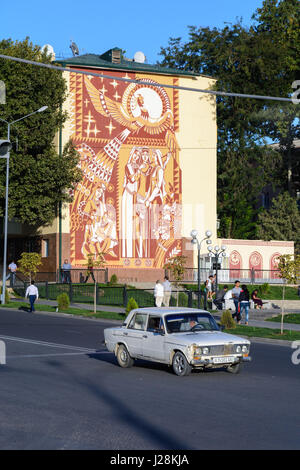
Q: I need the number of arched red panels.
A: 3